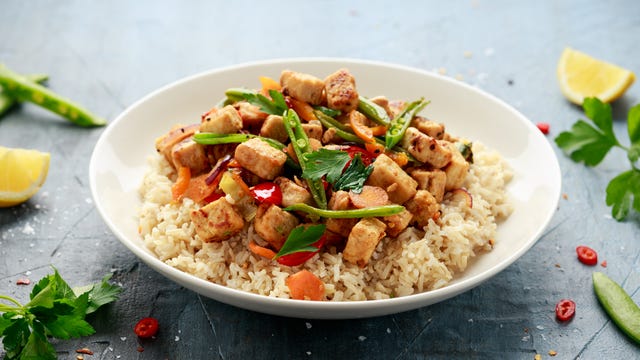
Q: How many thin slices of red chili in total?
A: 4